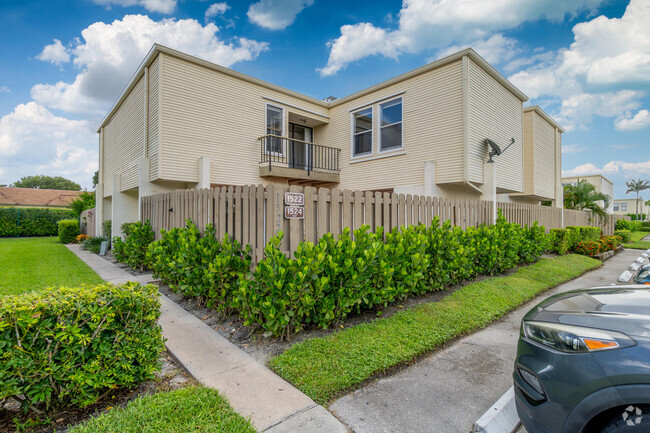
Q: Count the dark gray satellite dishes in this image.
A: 1